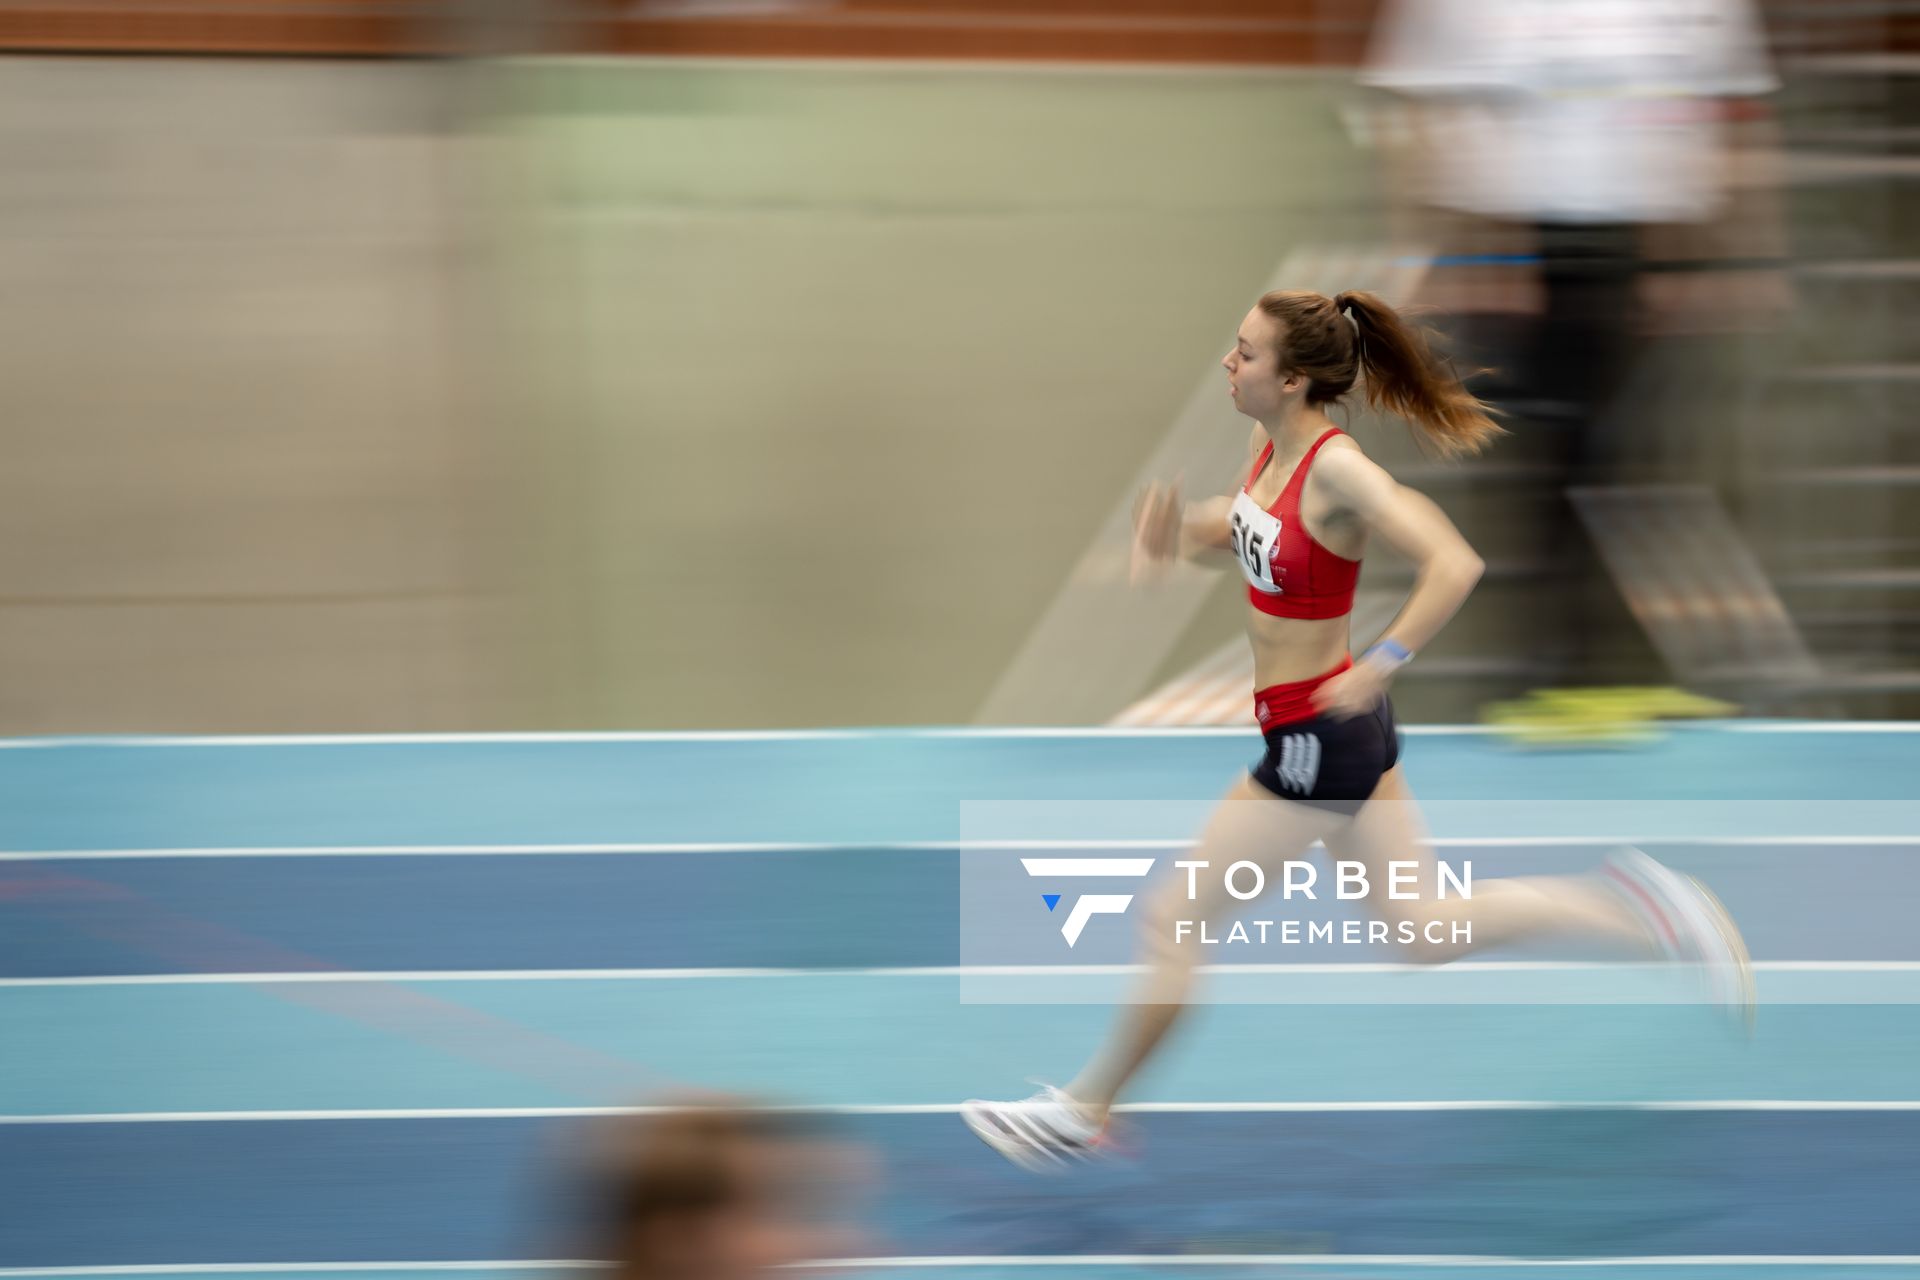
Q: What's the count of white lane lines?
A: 5